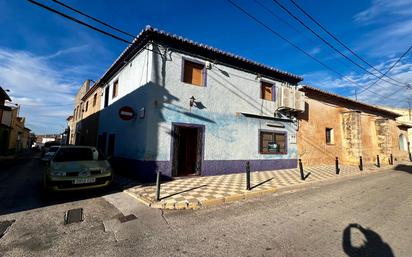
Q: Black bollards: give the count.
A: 7